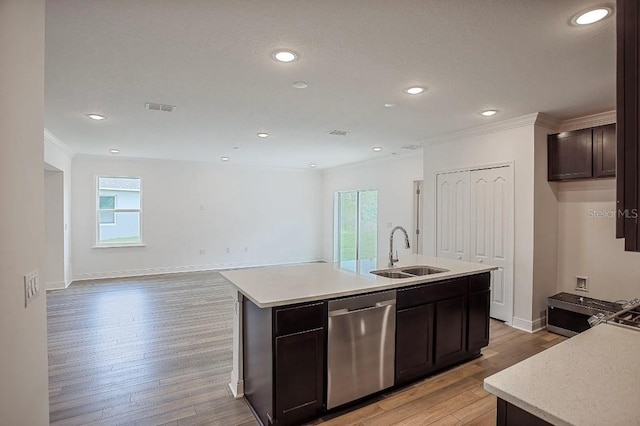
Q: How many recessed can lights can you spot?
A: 10